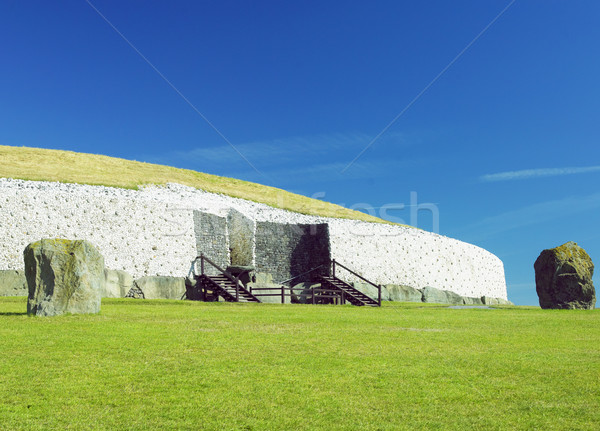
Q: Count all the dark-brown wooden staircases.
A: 2